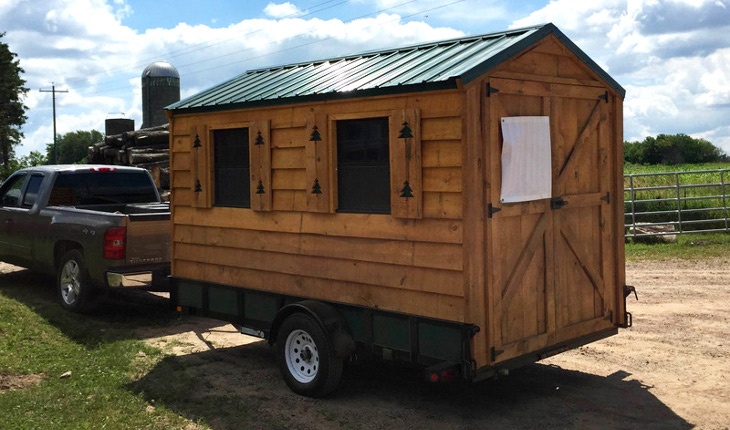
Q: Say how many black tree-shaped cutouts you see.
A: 8